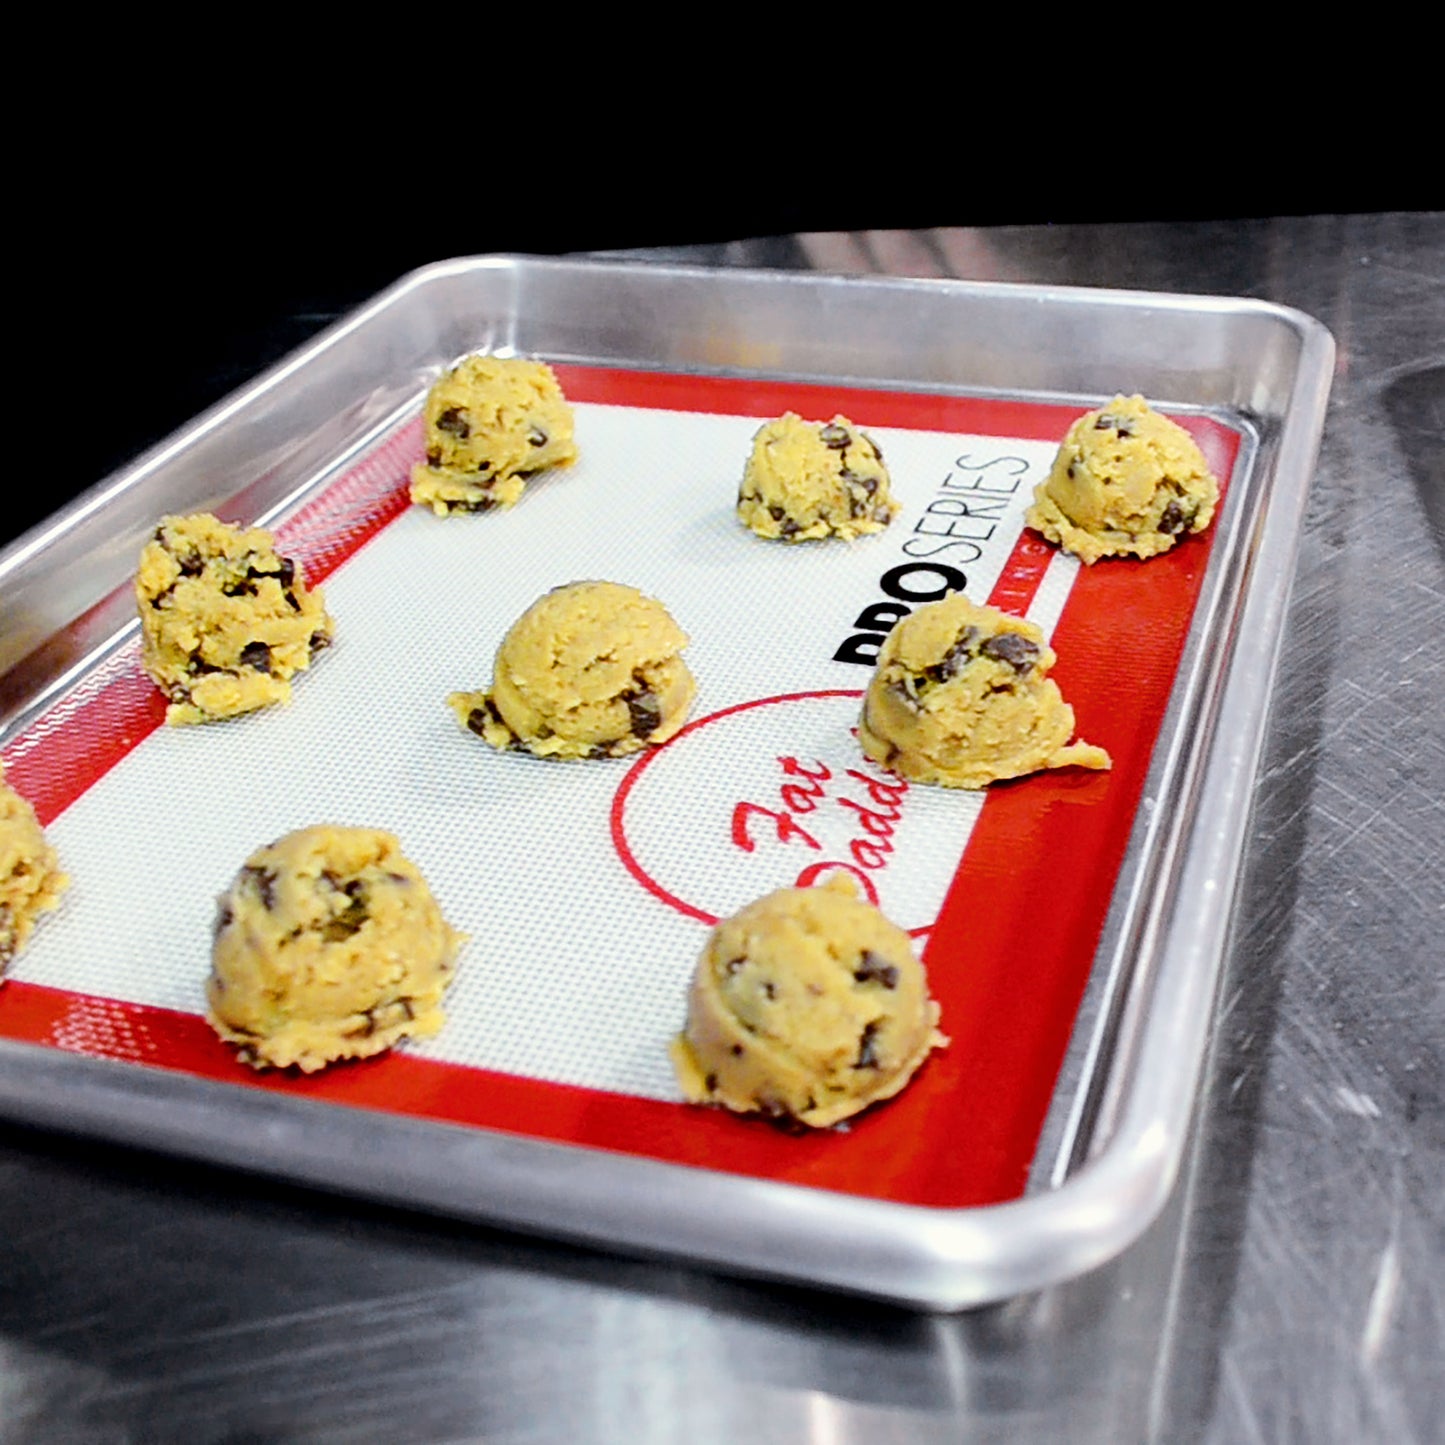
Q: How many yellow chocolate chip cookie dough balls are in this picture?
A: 9